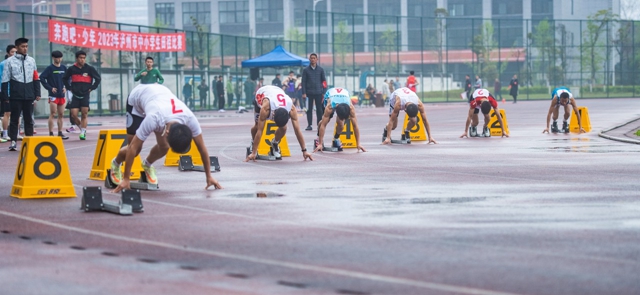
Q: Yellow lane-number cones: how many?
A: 8